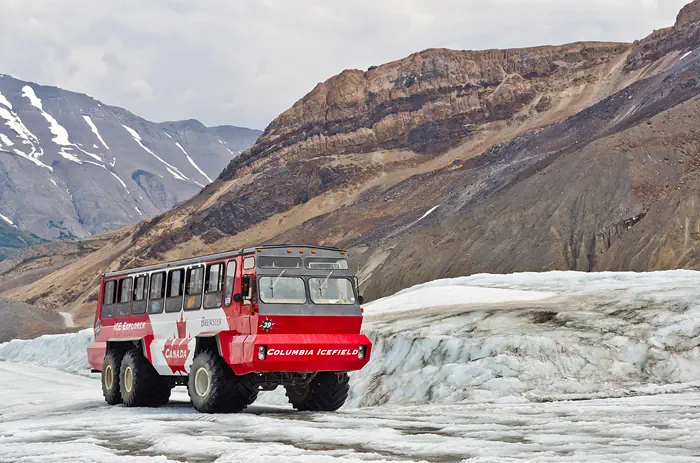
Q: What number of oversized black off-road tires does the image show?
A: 4